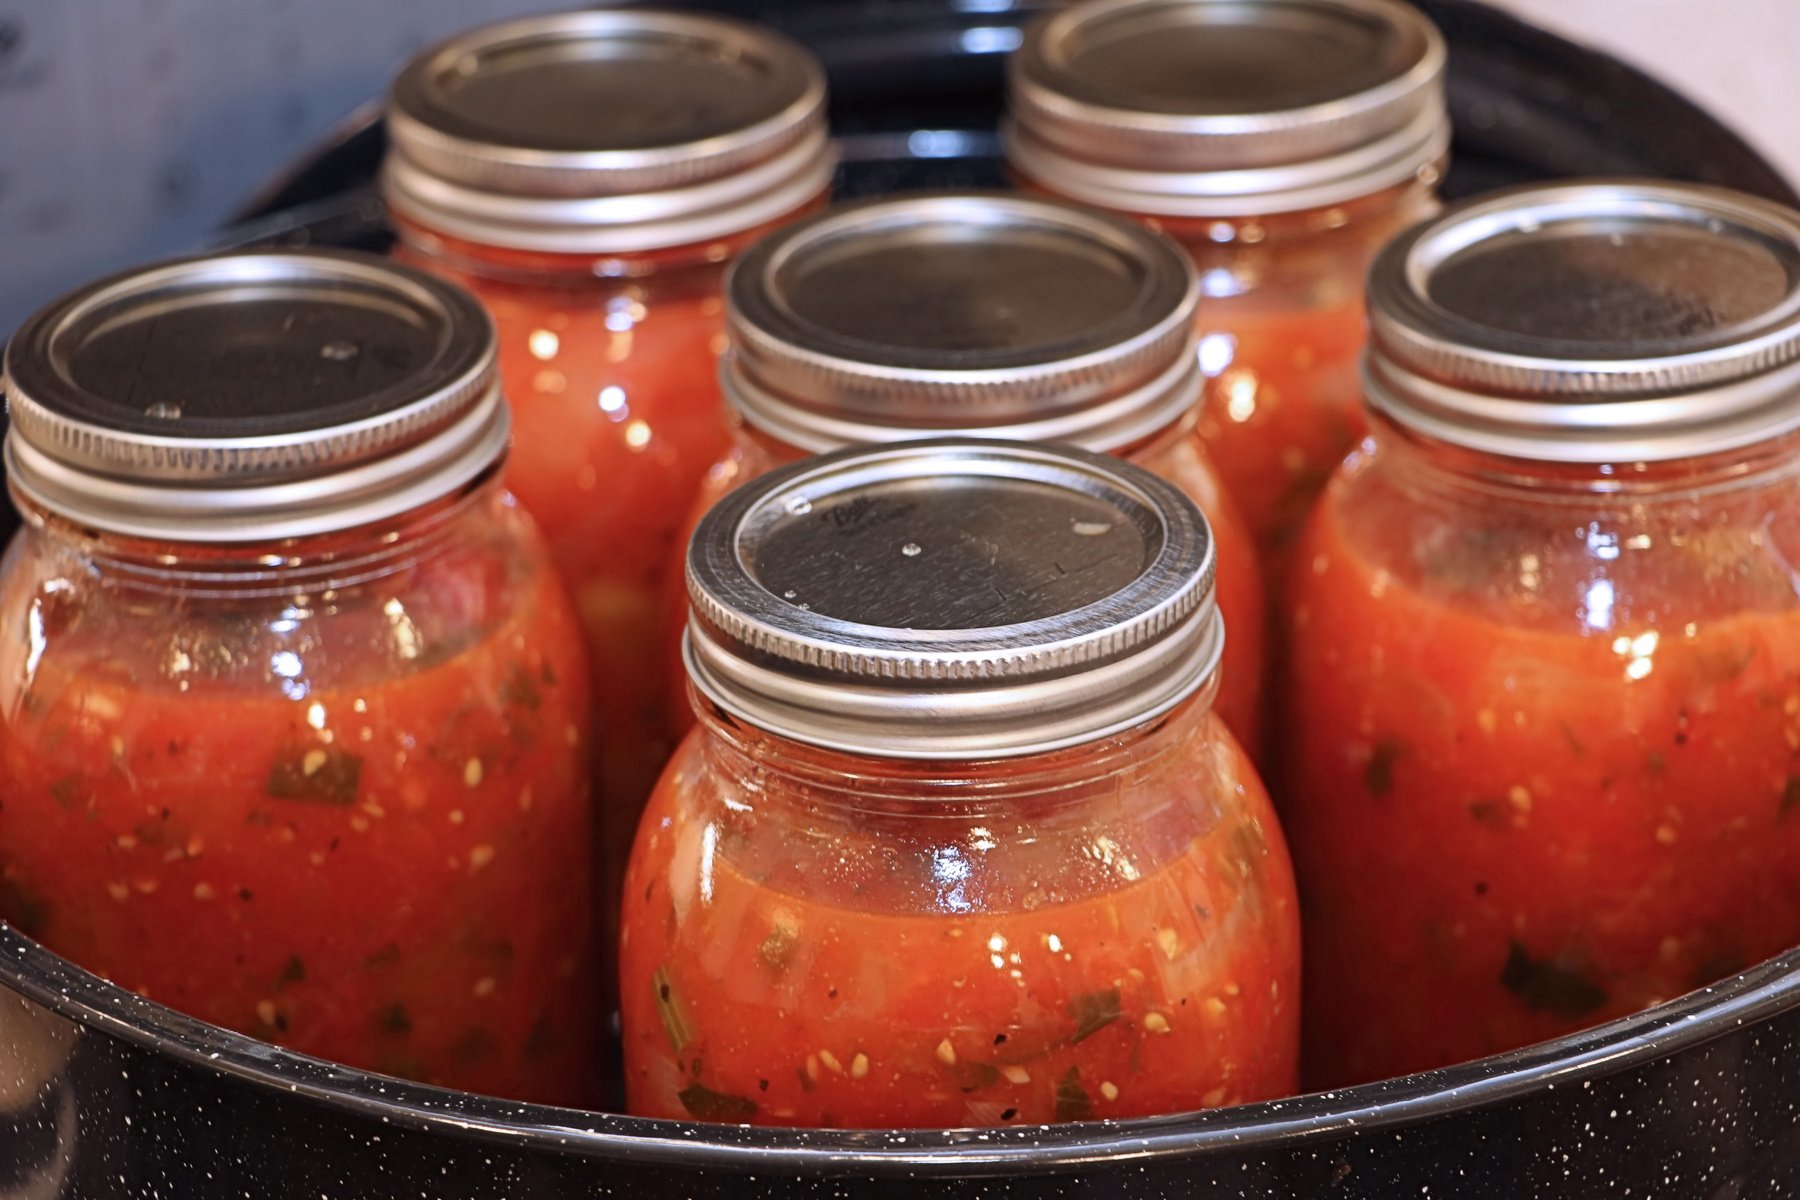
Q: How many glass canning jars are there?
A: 6